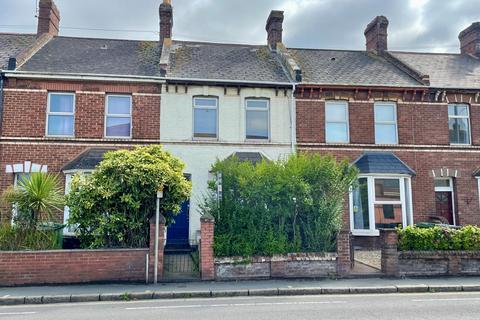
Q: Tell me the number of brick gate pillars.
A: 4